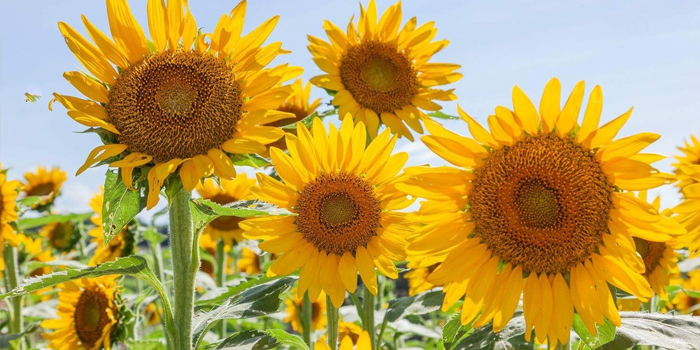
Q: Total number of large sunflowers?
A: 4